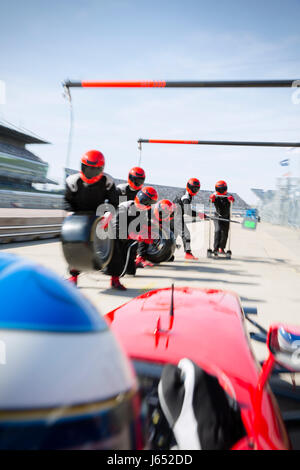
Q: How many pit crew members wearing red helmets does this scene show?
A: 6